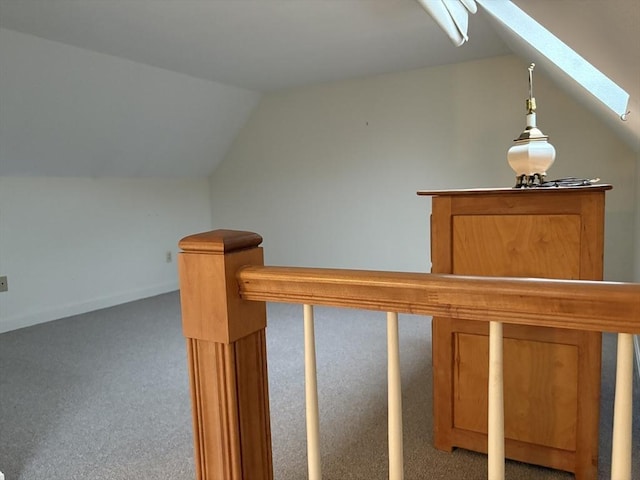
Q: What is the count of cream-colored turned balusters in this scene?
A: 4